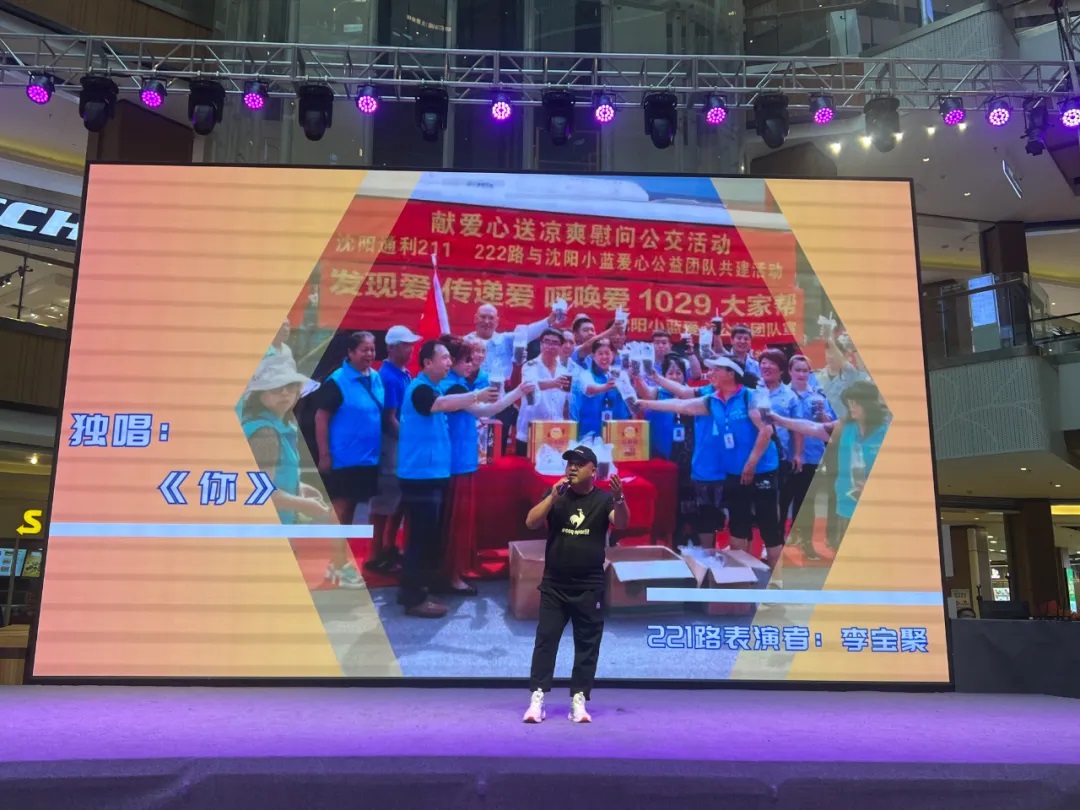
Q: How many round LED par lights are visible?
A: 11